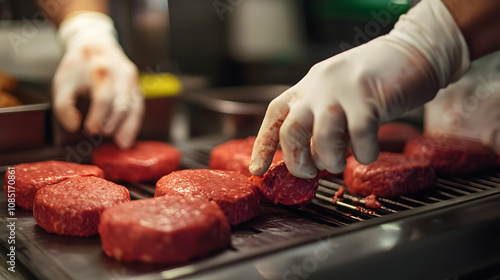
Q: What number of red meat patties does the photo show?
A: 10